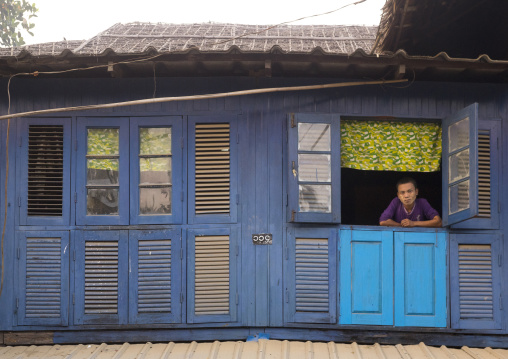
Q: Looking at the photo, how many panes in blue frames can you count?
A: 12